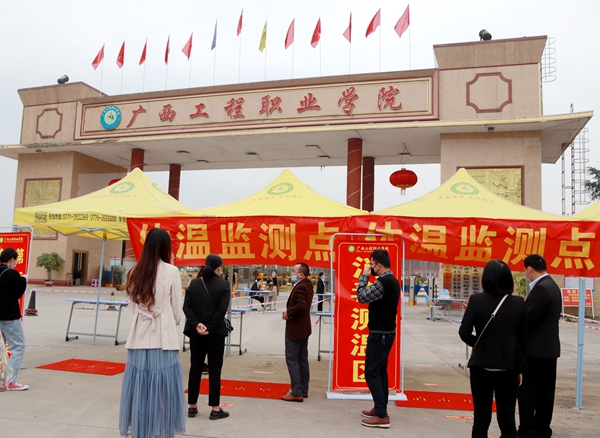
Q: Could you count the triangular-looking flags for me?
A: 13